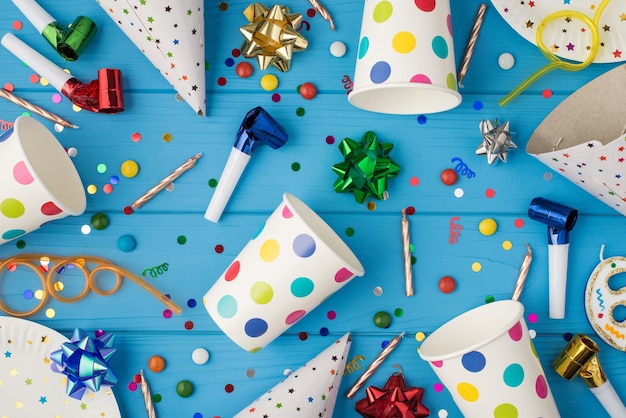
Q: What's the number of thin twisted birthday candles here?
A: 8